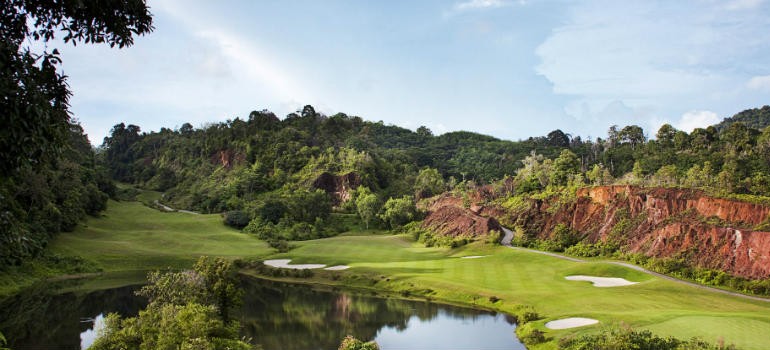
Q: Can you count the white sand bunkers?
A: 5